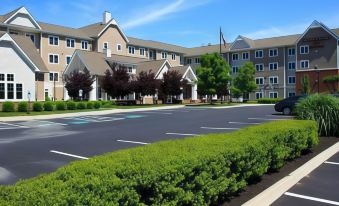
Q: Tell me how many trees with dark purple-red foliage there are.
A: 4